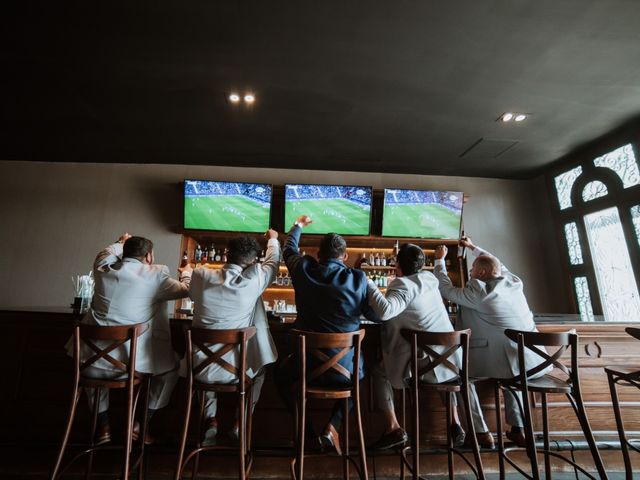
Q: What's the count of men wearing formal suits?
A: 5